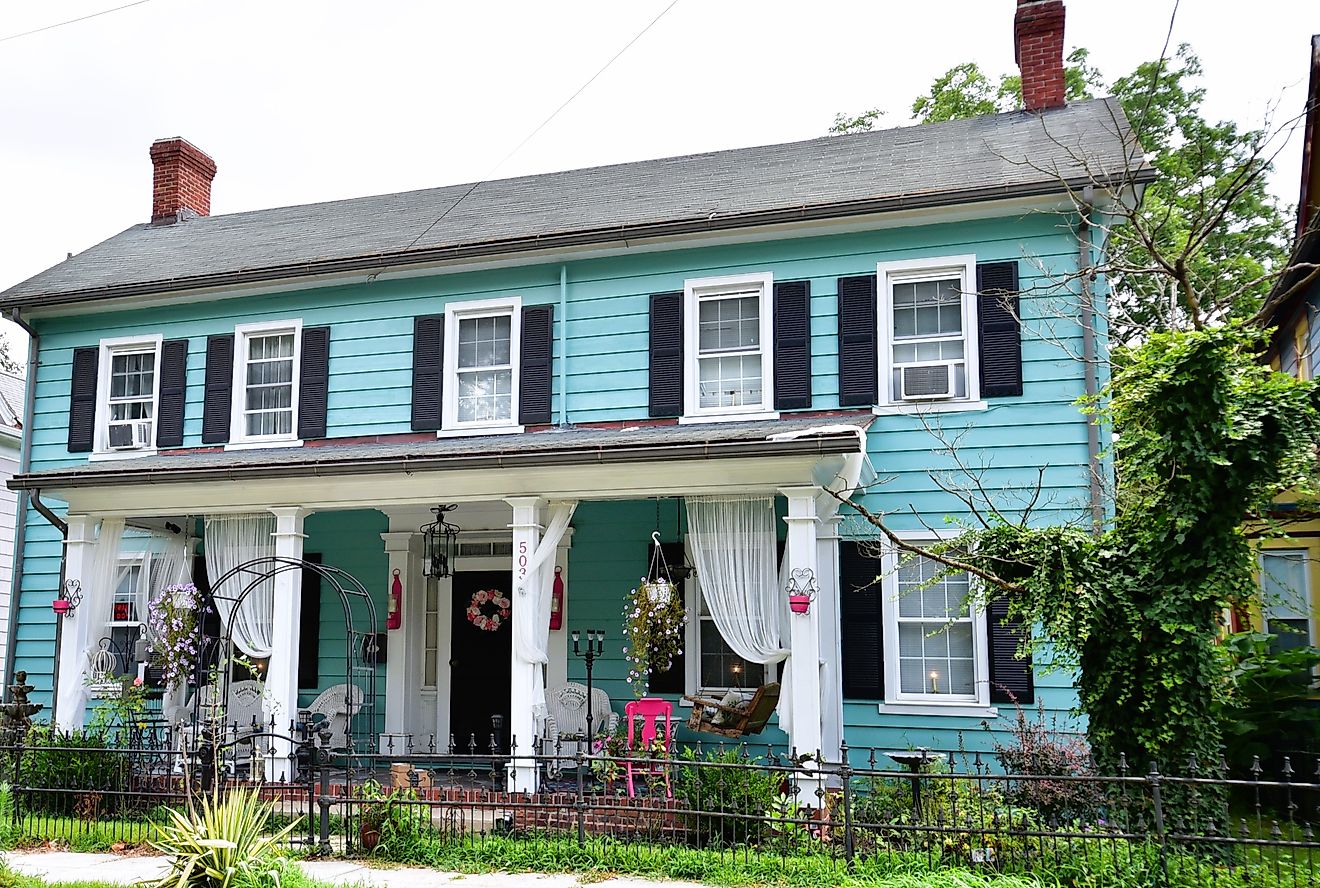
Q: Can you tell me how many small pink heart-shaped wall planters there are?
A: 2